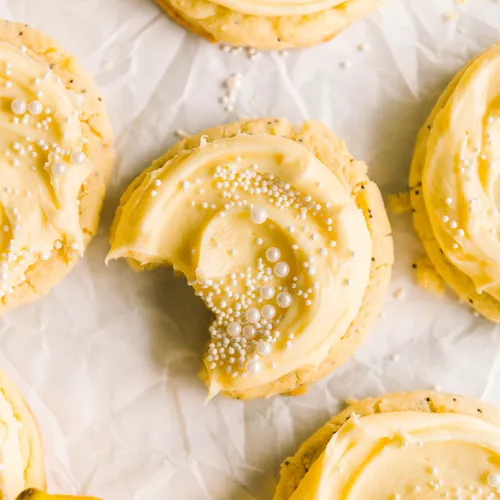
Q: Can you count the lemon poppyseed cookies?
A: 6